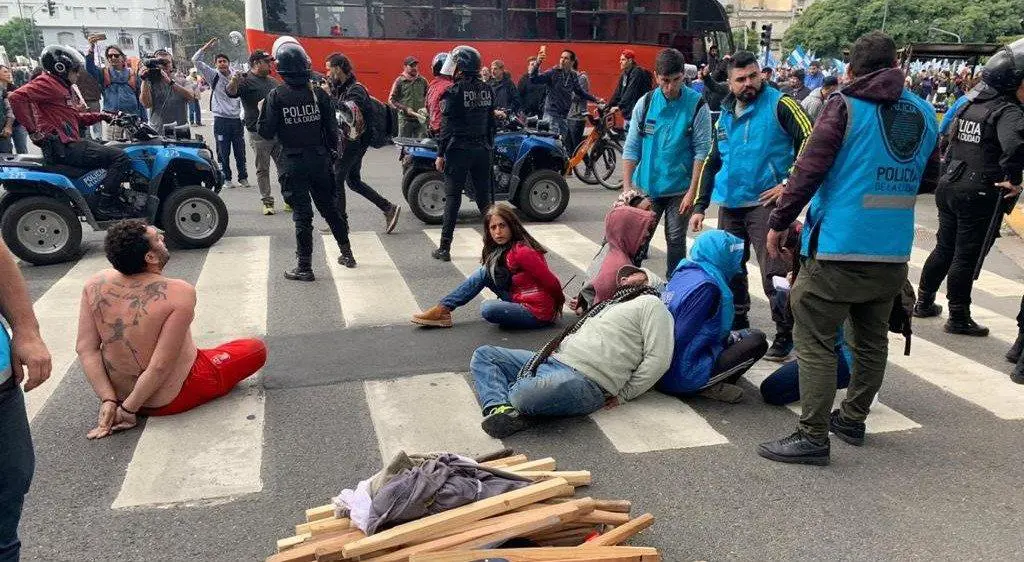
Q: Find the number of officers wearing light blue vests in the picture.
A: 3